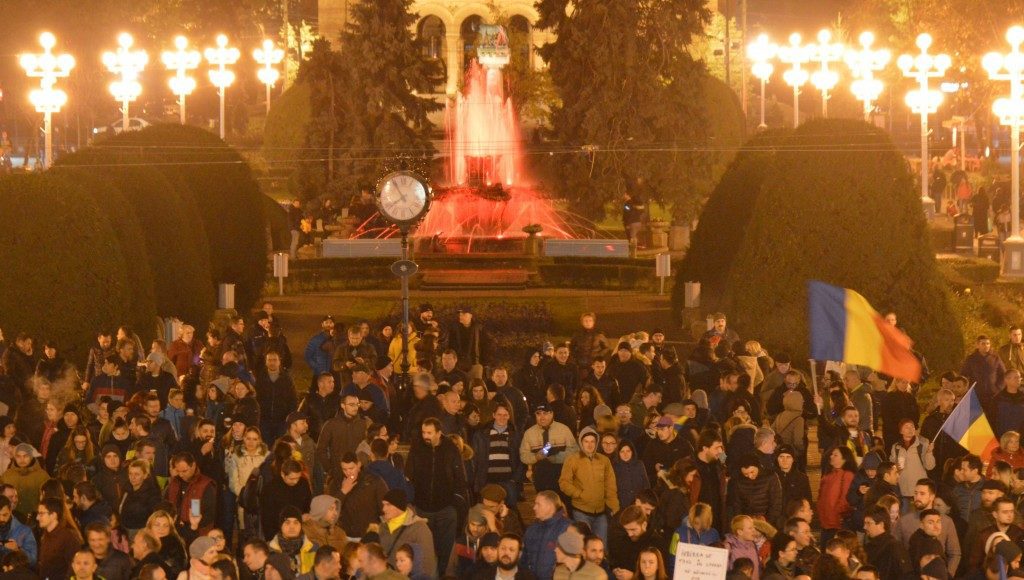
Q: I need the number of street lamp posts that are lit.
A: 11